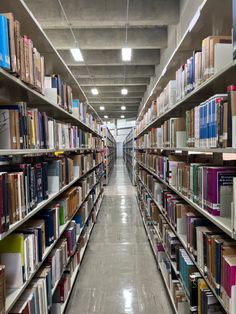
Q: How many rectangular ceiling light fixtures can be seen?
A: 8